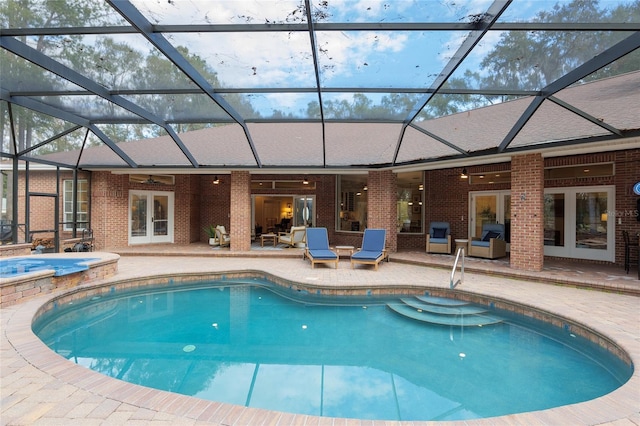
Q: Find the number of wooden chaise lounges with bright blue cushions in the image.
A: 2